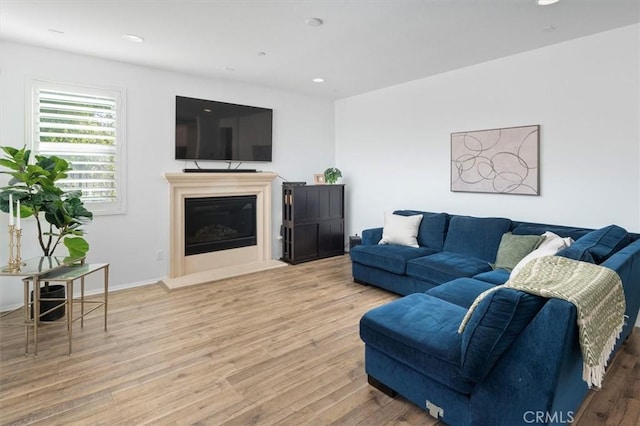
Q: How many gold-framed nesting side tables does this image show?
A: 2